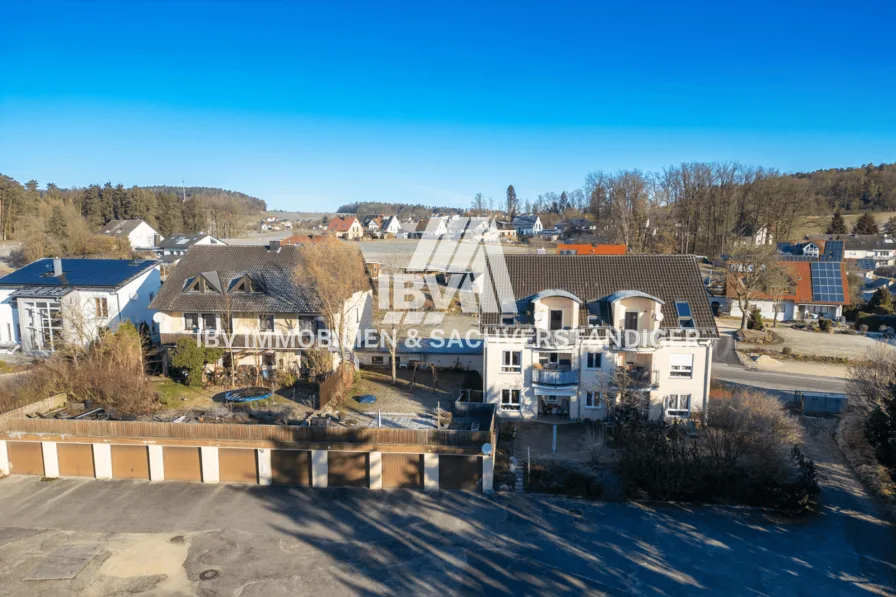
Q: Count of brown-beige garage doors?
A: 9